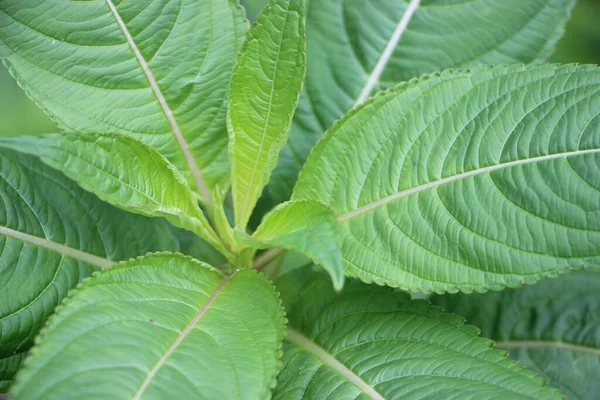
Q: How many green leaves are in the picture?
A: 10